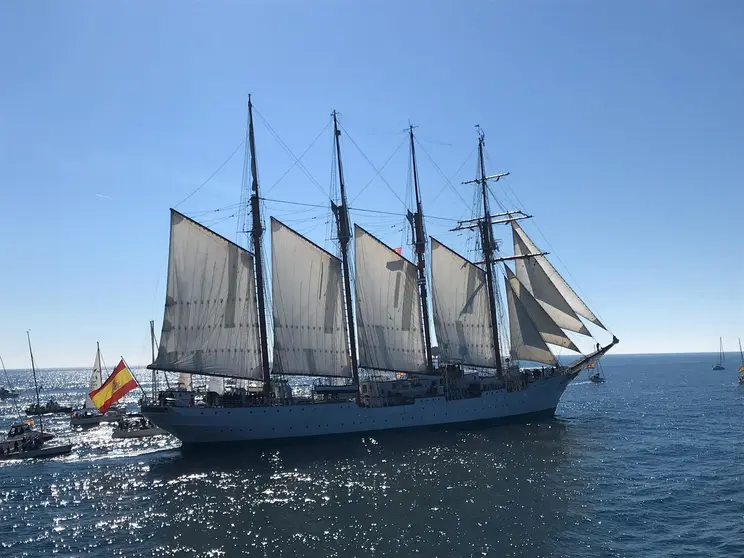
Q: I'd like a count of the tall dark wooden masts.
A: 4